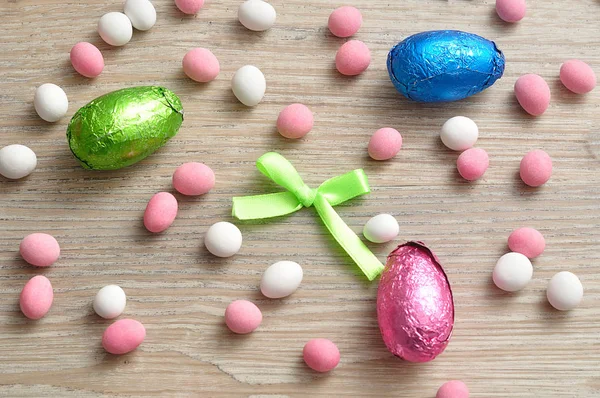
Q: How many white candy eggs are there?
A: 13